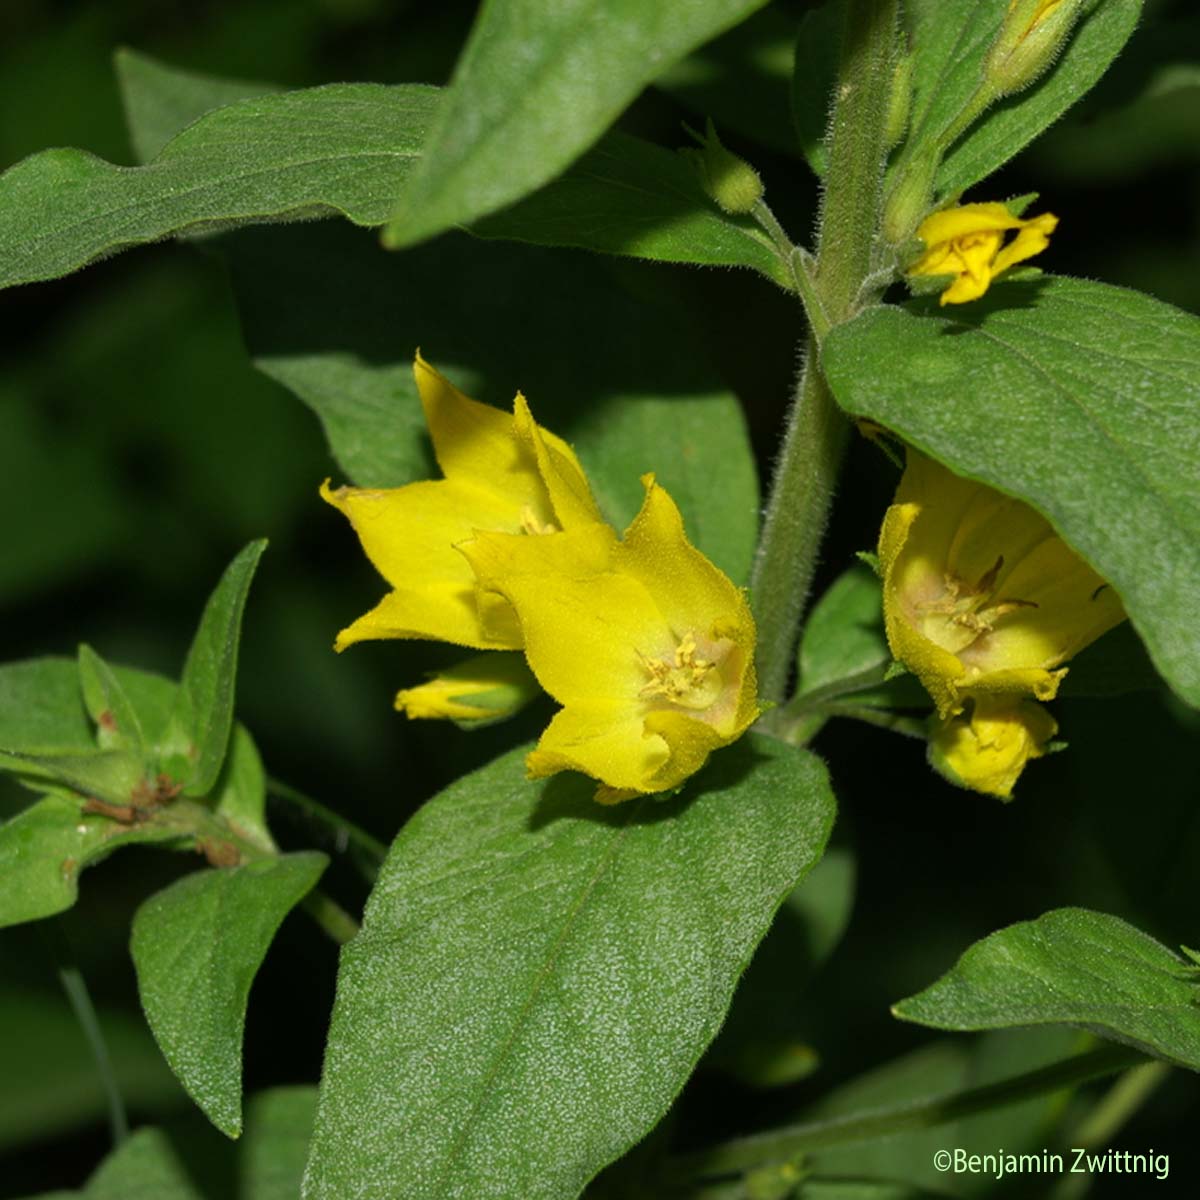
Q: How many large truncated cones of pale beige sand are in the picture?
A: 0